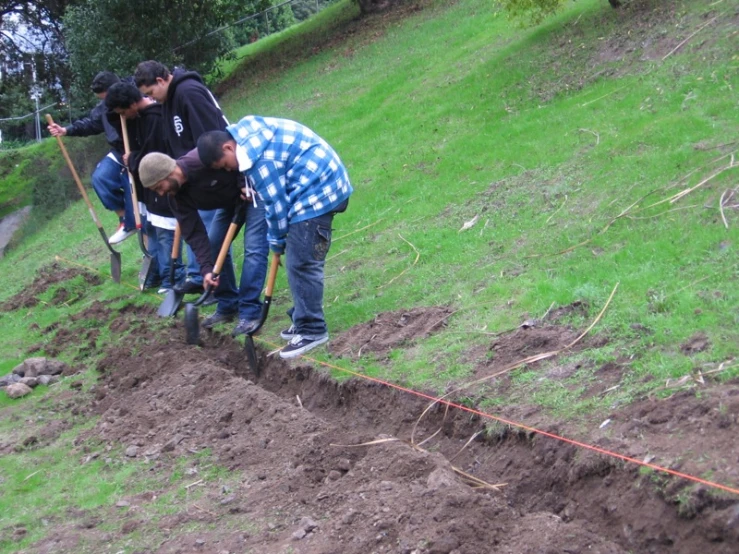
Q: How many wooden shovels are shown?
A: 5